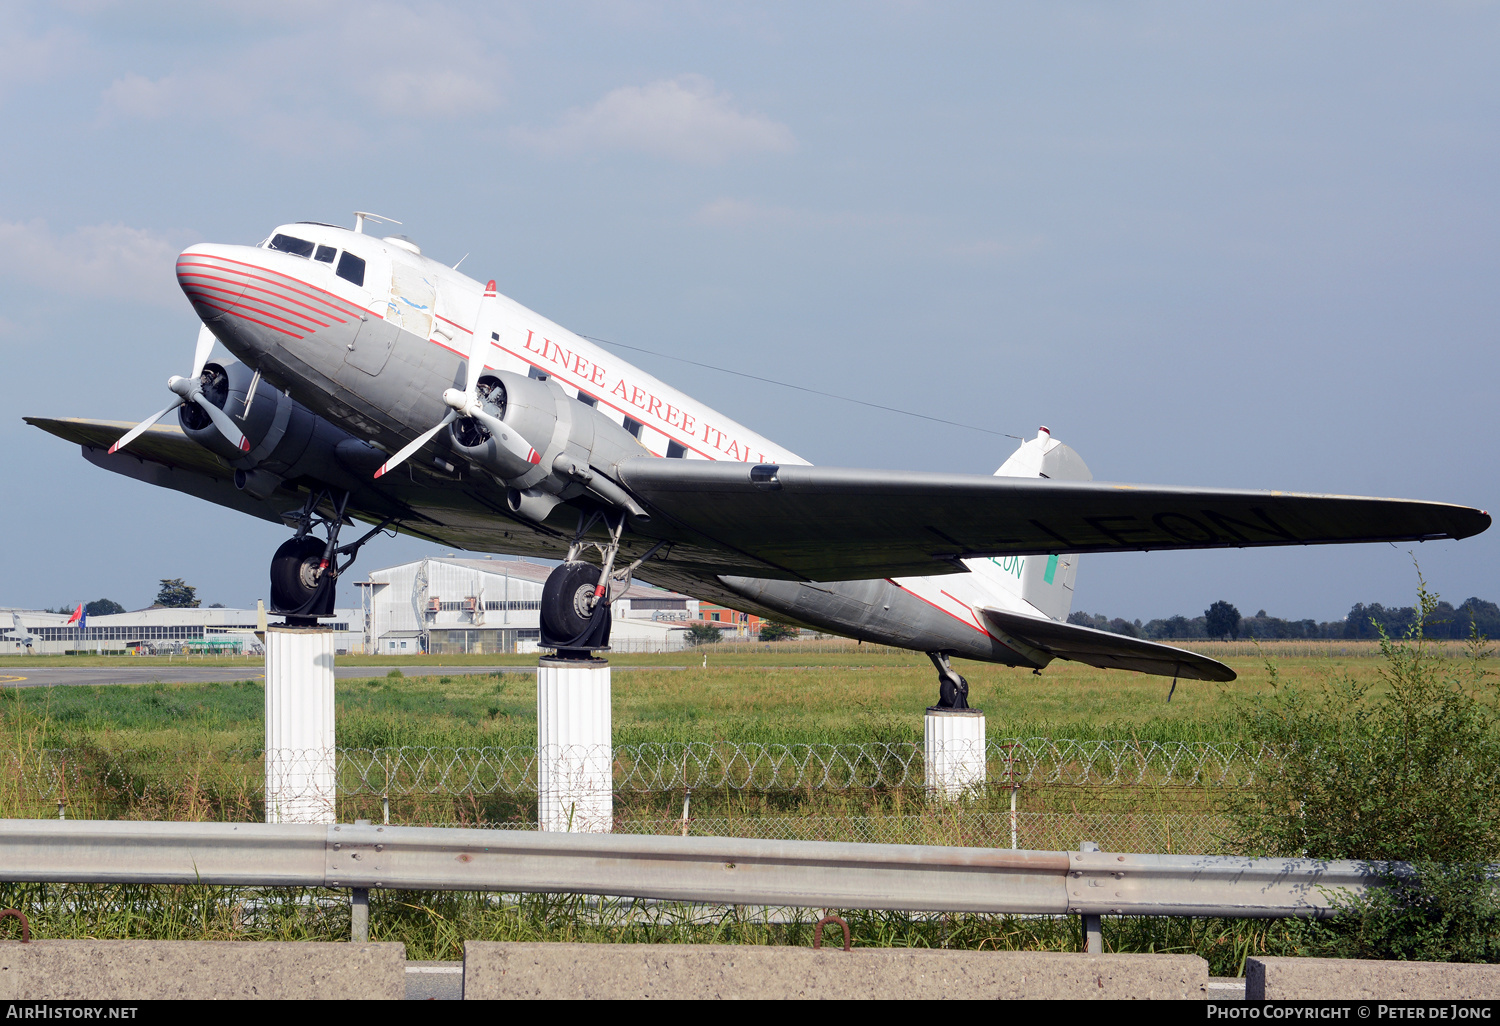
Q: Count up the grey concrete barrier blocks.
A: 3